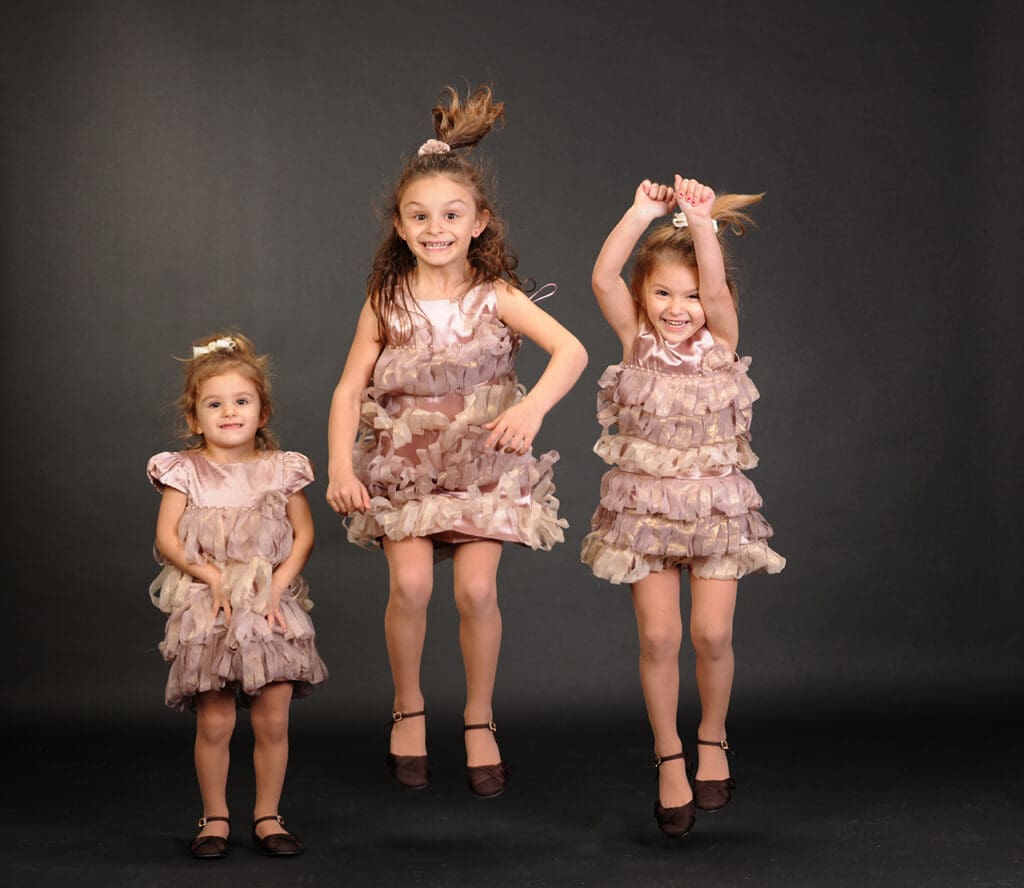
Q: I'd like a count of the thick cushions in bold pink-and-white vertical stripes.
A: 0